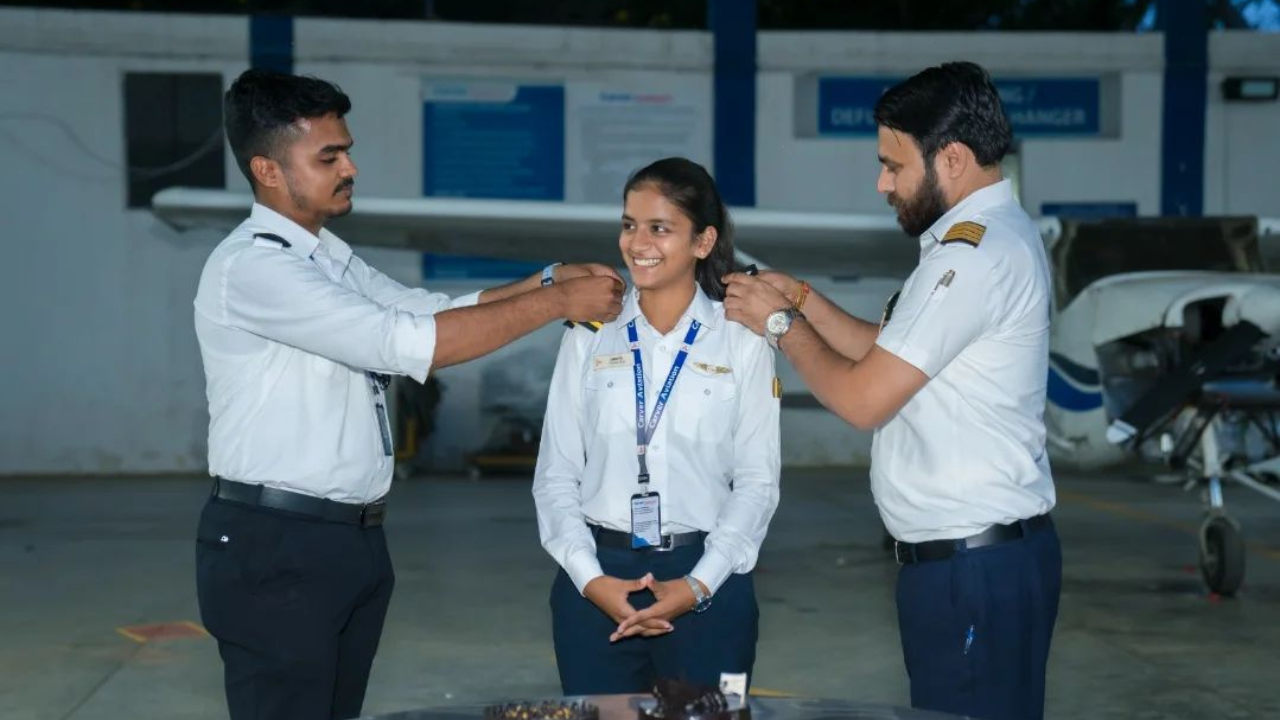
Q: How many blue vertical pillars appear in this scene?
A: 3